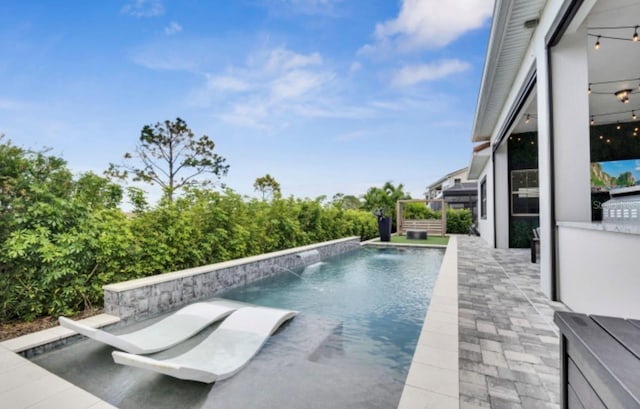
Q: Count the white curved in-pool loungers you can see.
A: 2